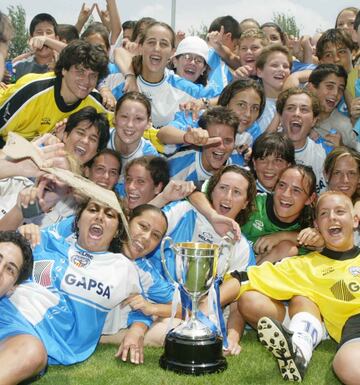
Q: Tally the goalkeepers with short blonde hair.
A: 1